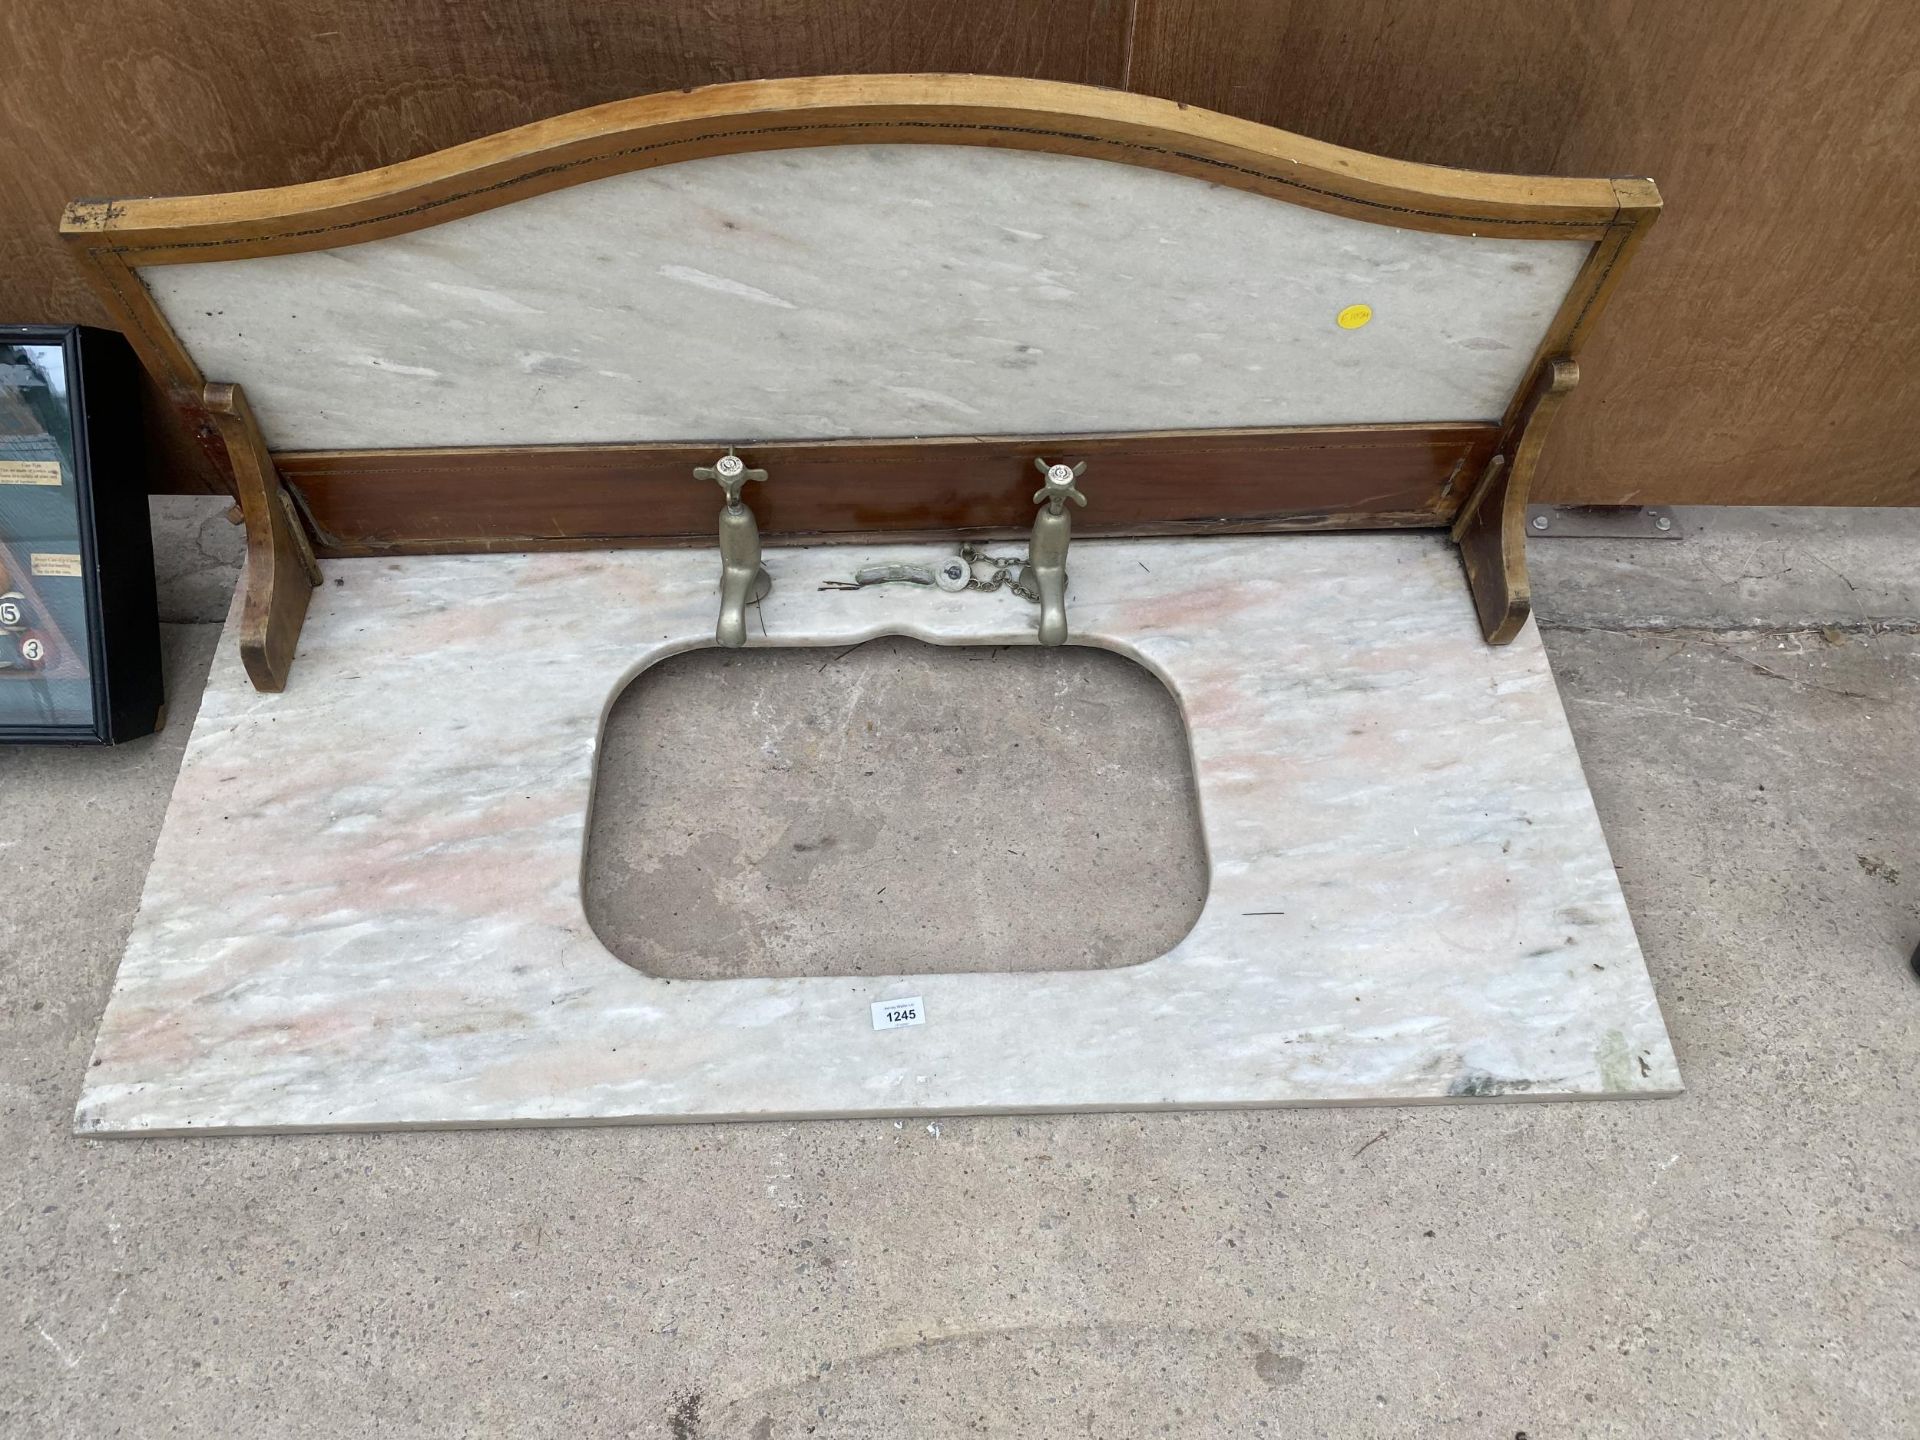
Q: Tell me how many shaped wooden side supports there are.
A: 2